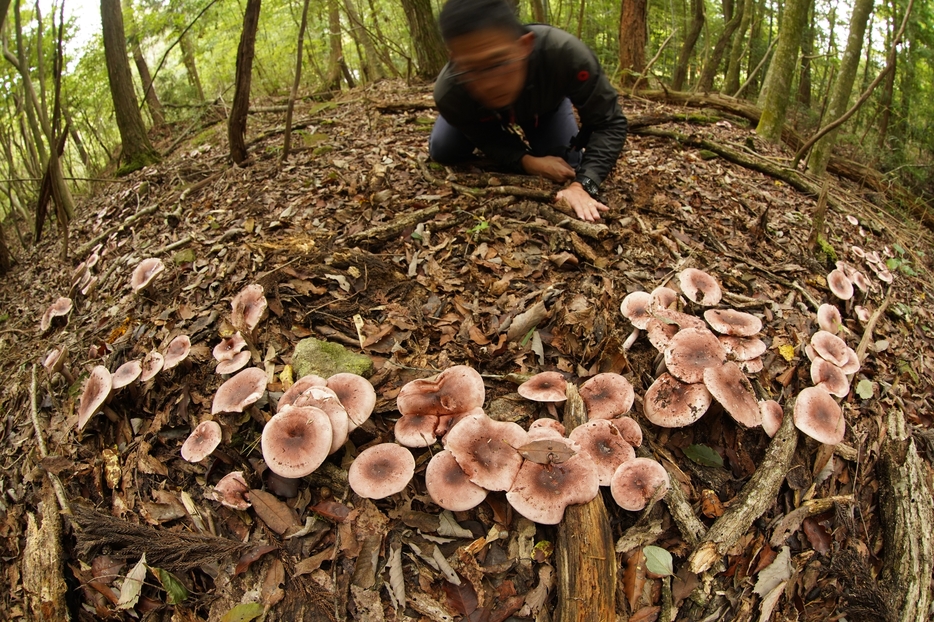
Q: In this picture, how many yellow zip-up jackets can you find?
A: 0